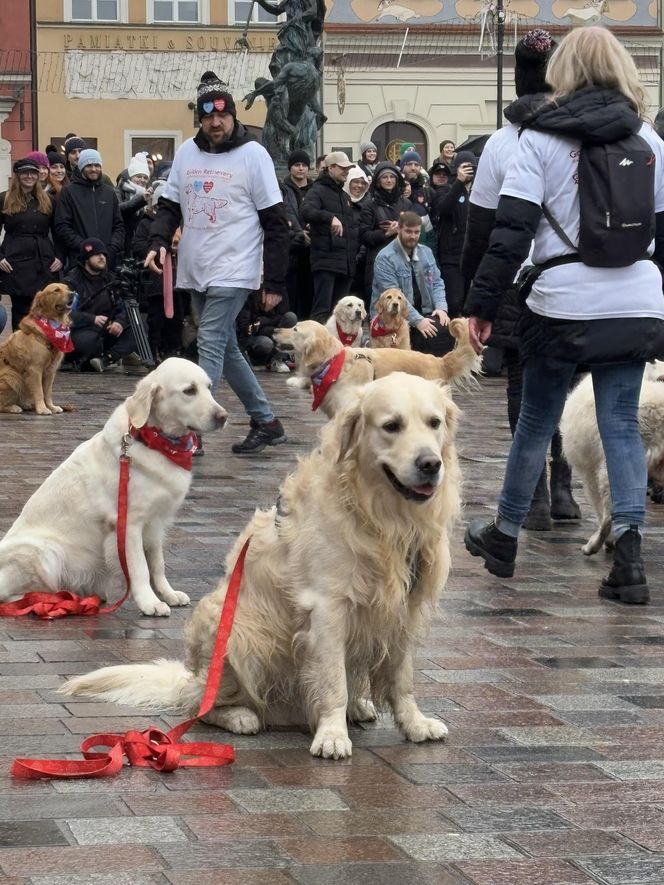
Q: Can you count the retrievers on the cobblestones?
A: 7